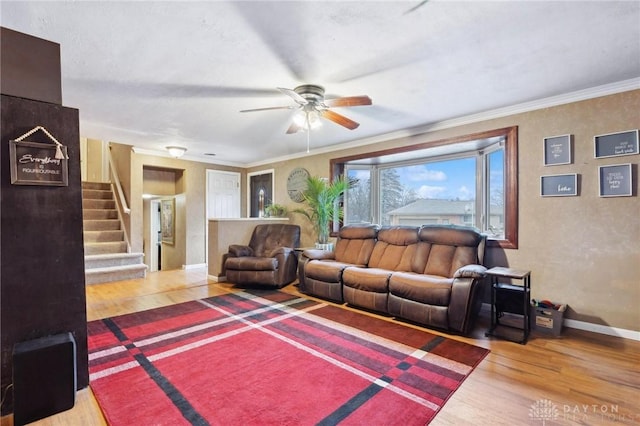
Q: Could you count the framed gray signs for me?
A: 4